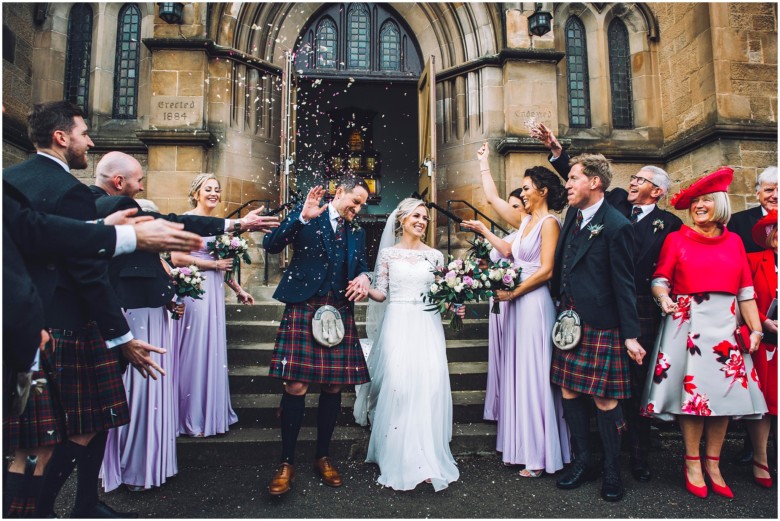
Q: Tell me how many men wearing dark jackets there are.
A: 7